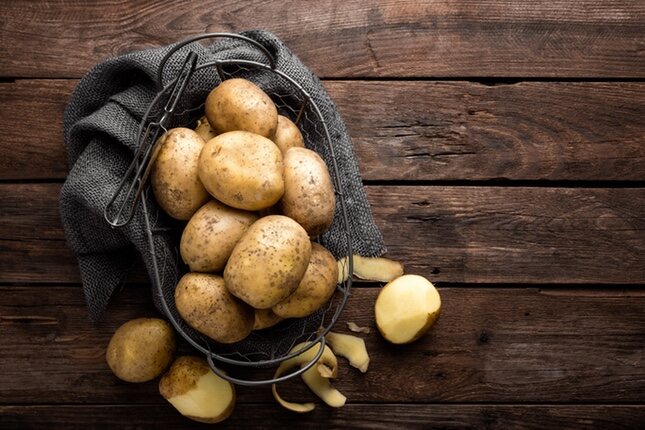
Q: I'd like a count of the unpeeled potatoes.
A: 12